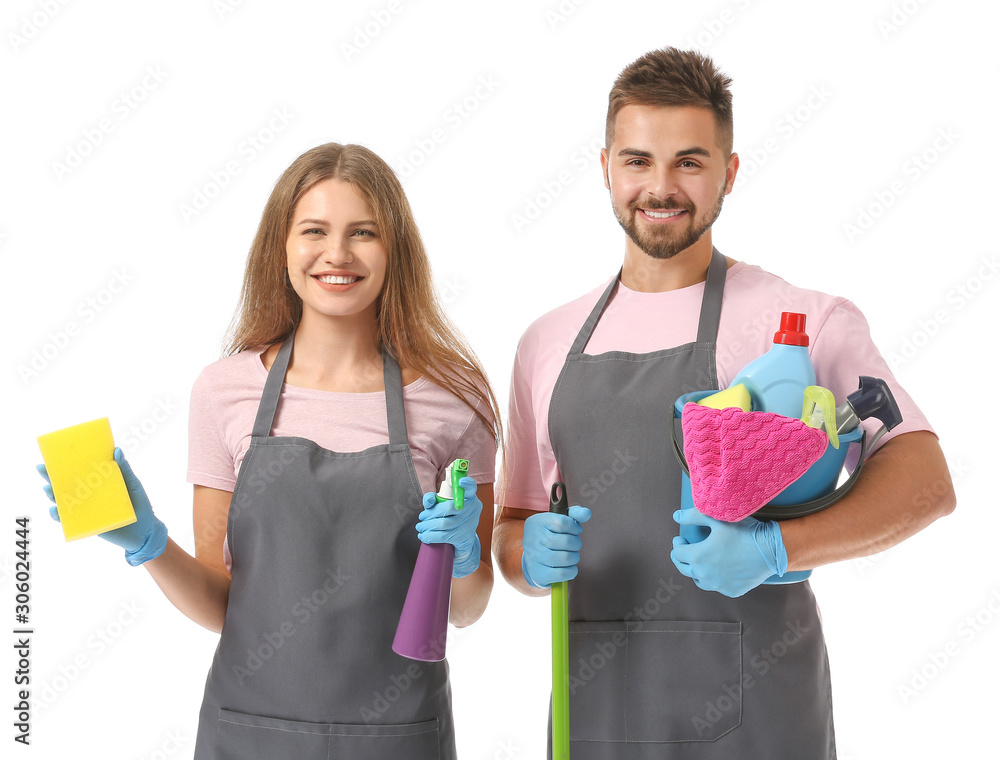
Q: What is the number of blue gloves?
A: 4